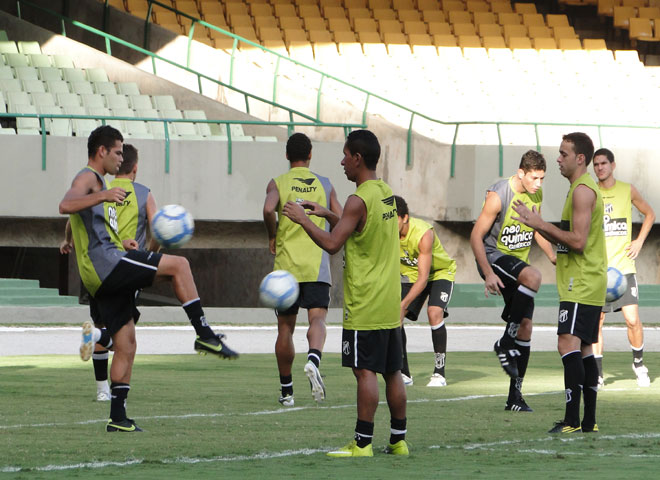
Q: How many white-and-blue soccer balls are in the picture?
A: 3